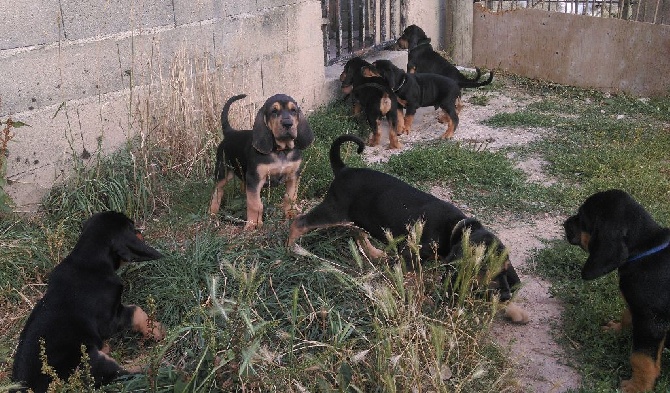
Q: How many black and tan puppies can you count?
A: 7